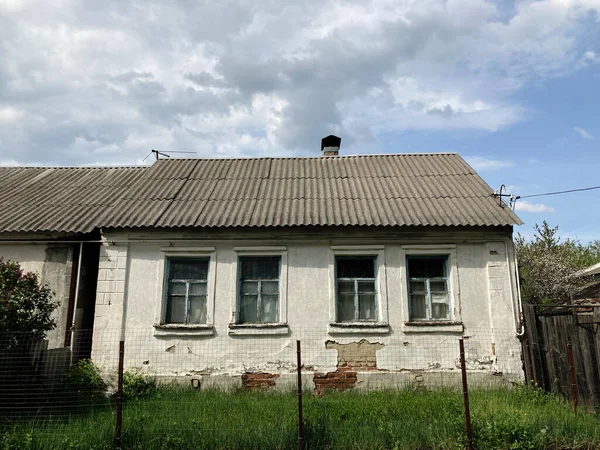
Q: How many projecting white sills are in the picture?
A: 4